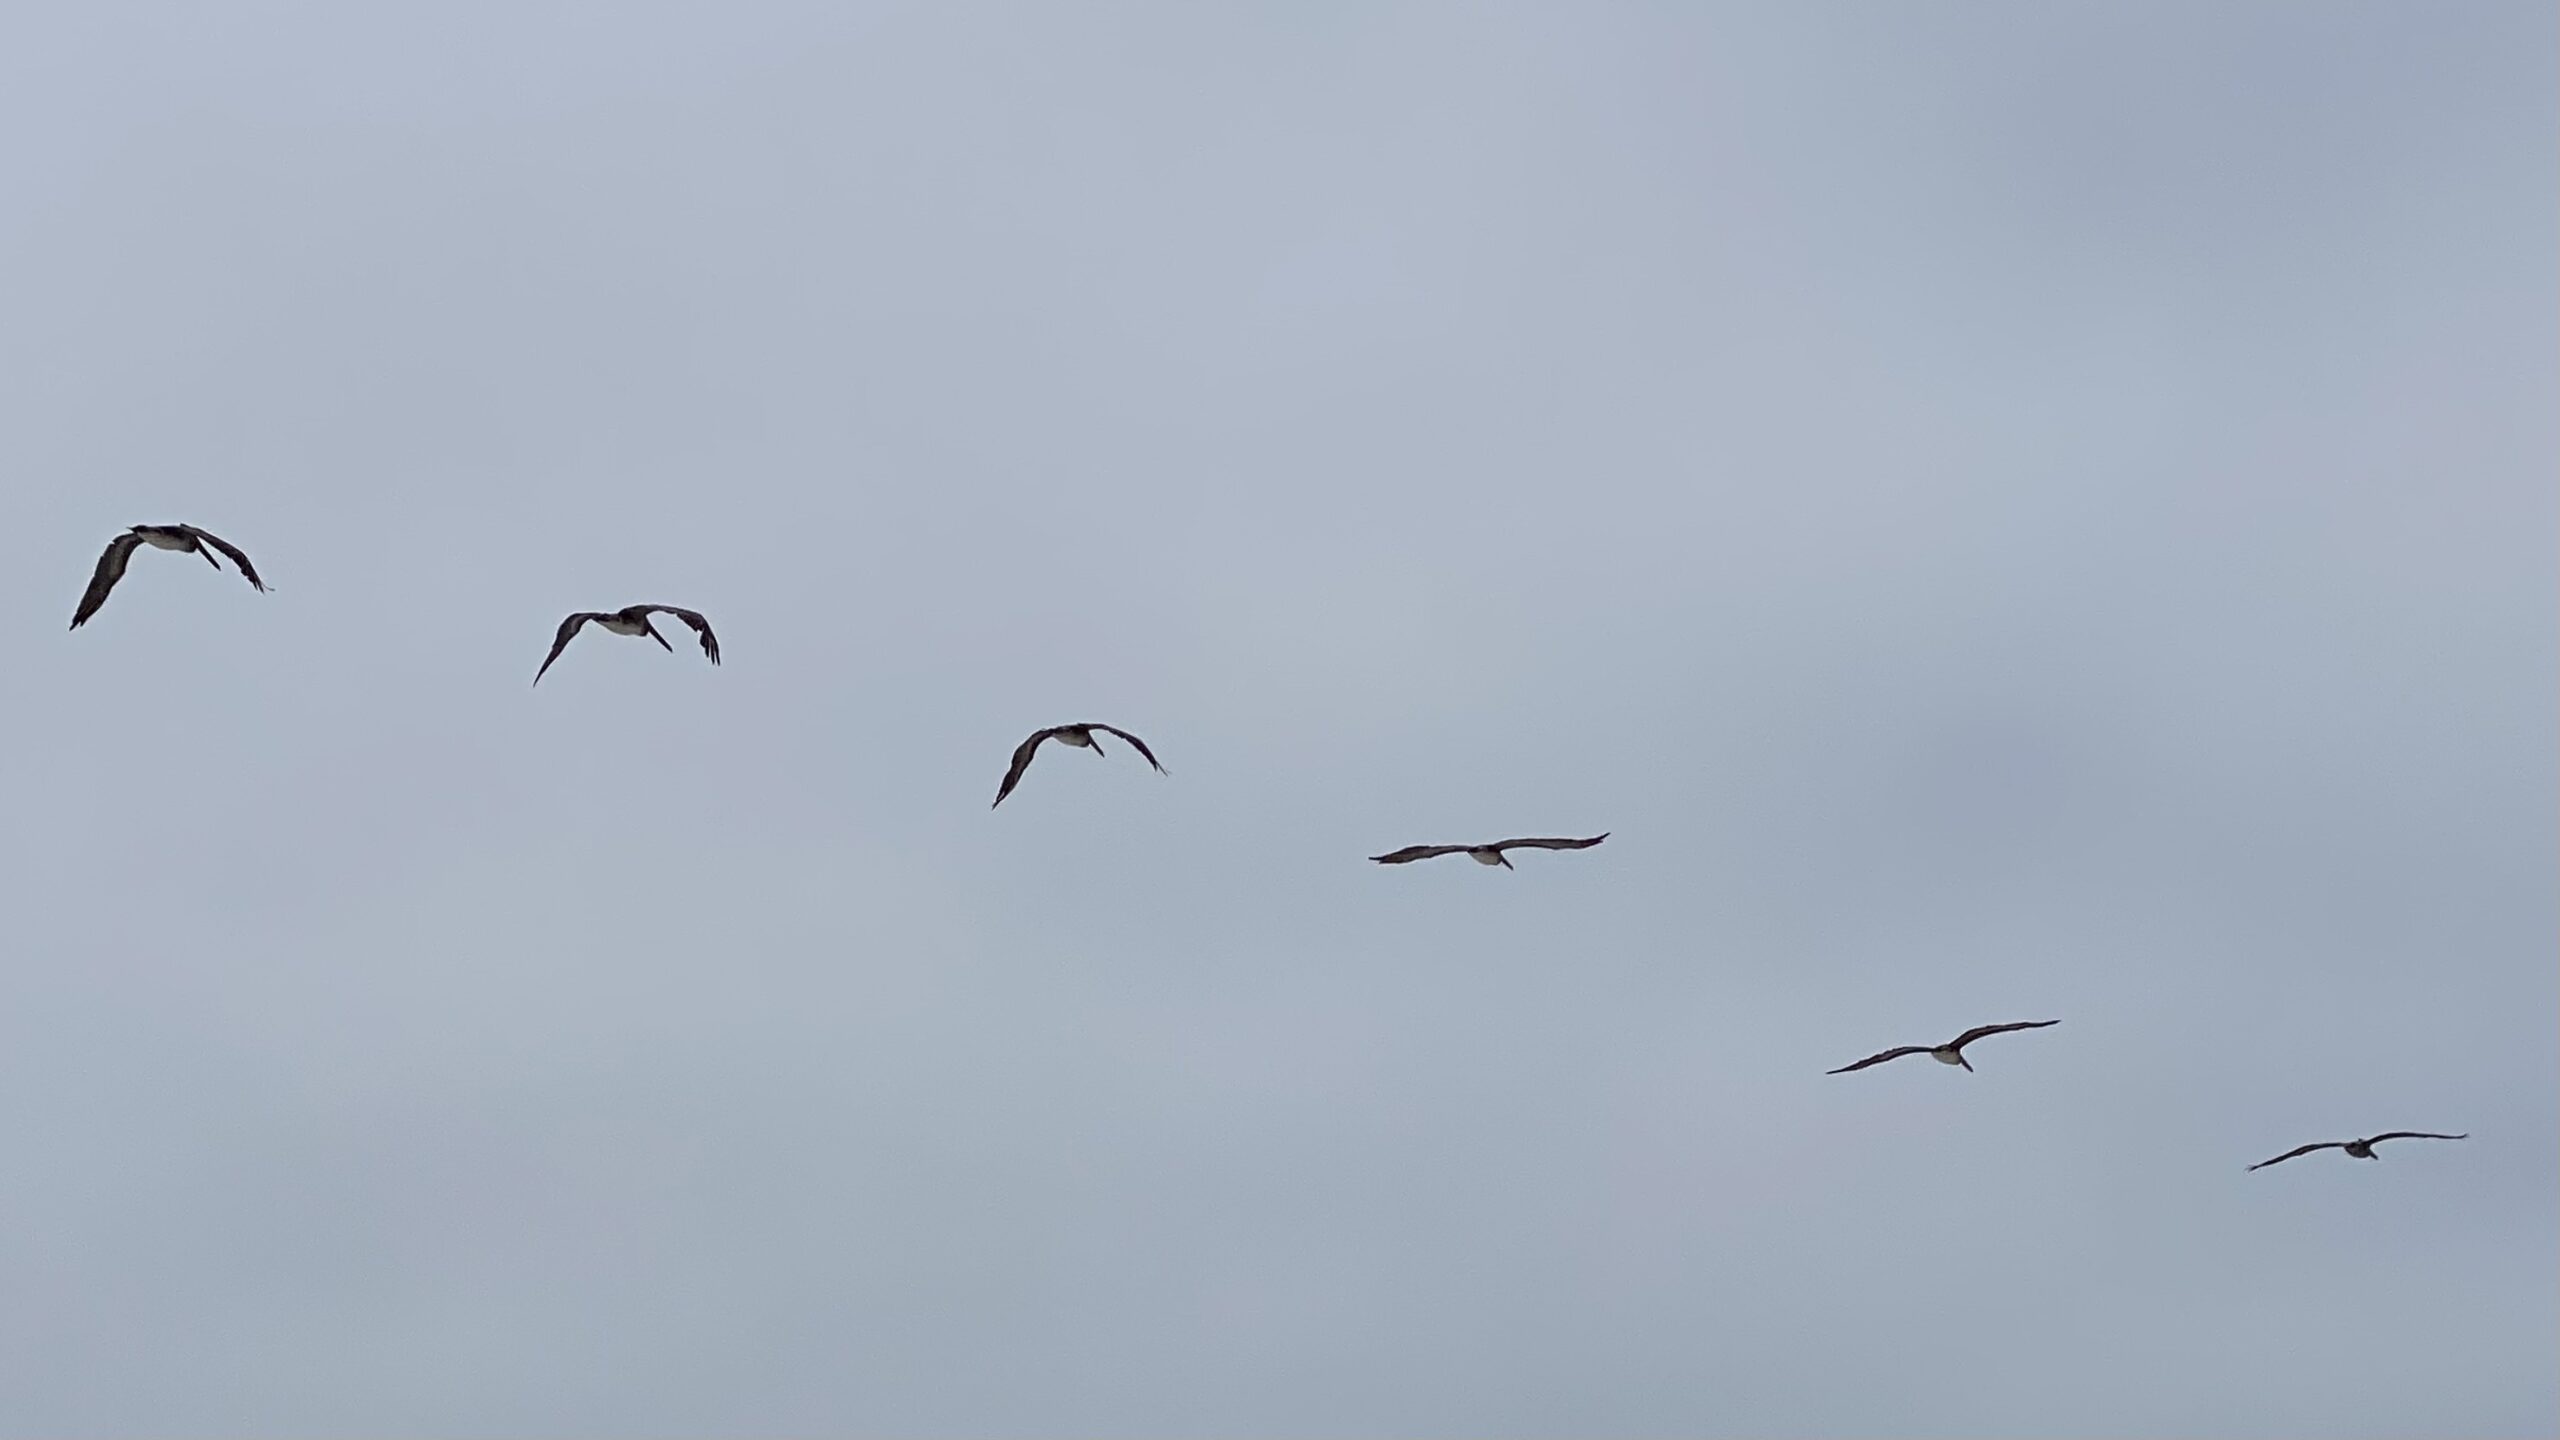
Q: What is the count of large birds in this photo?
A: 6